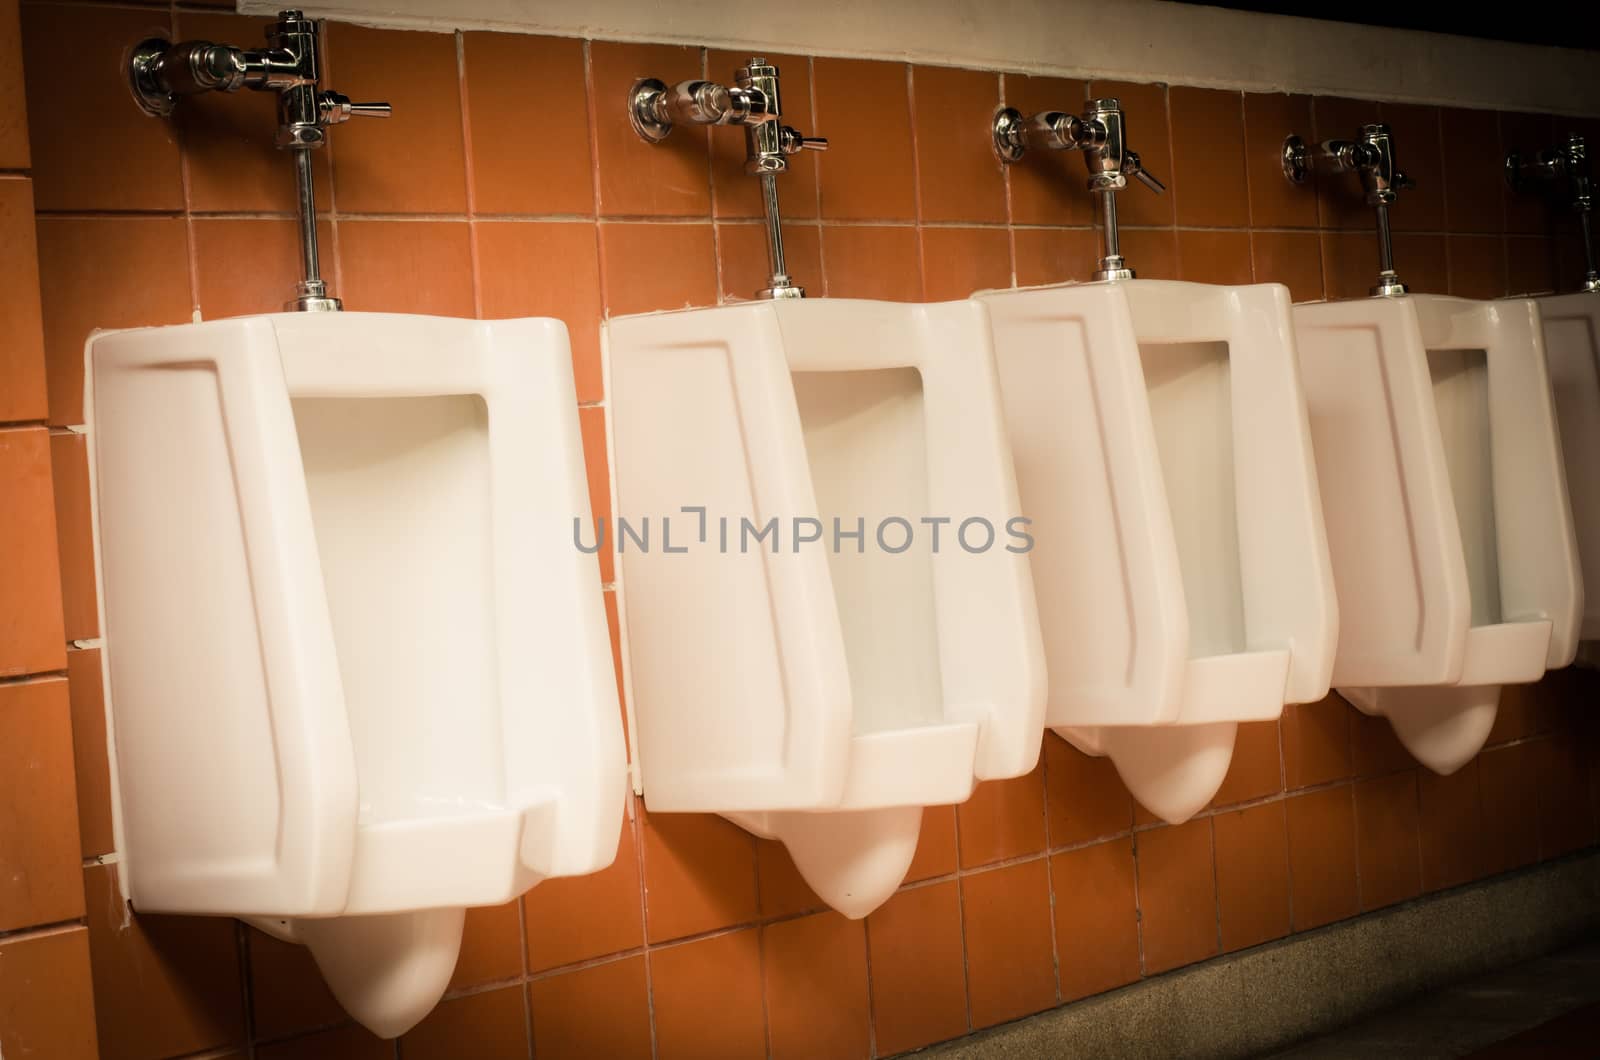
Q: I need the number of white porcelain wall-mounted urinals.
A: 5